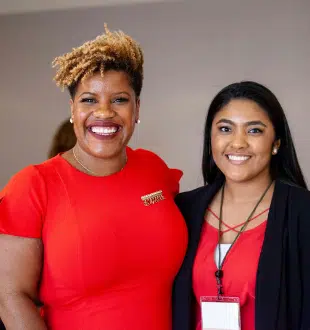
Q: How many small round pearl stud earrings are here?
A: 3